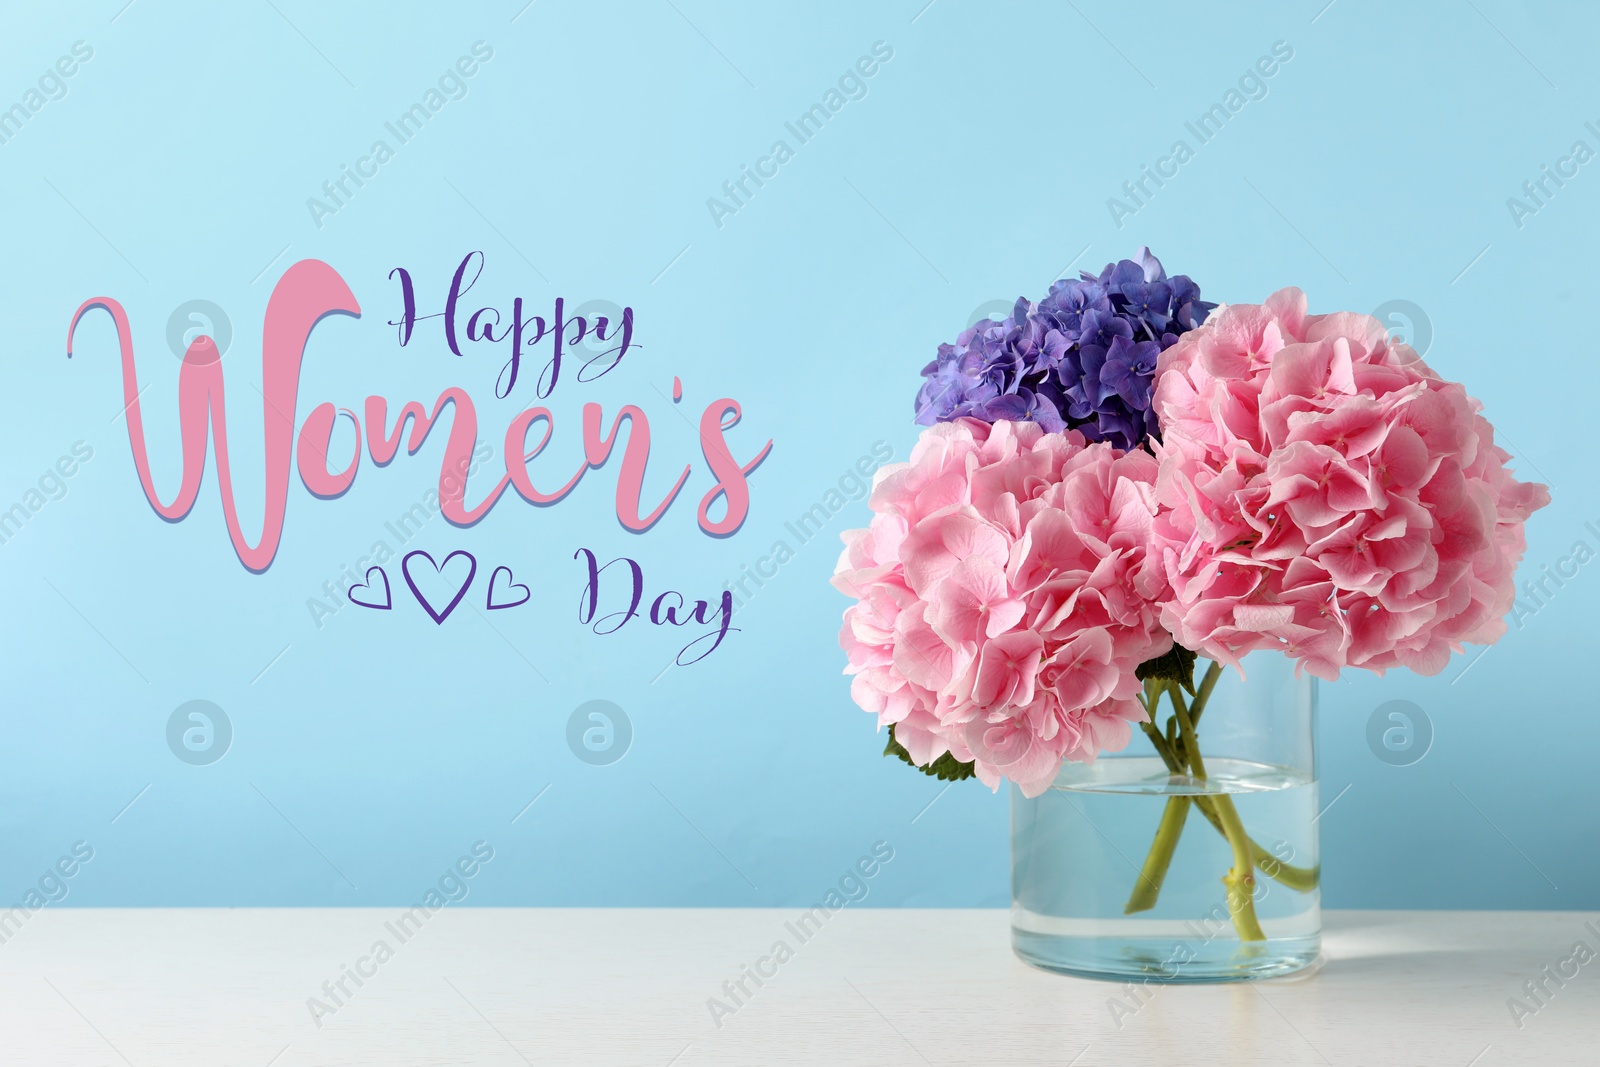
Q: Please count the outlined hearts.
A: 3